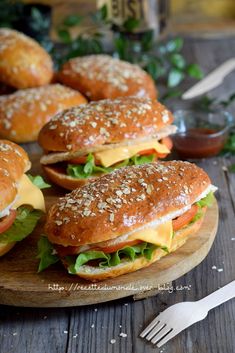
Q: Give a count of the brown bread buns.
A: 6